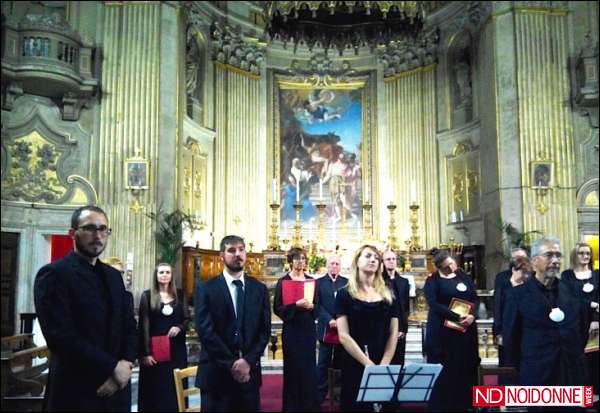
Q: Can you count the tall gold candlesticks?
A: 6